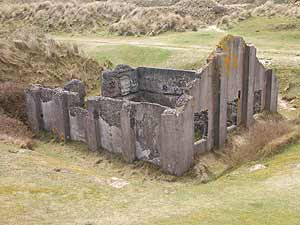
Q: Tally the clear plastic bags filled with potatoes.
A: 0